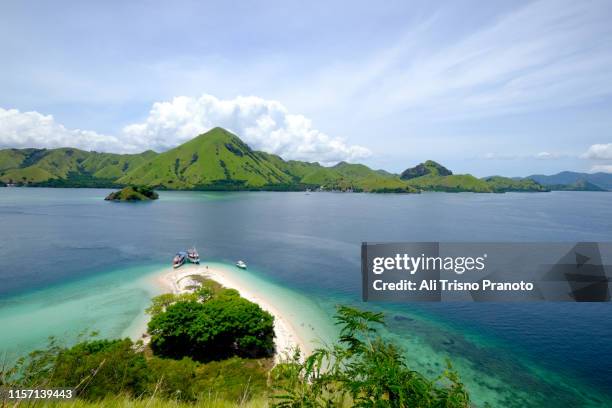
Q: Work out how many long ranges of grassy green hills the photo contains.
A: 1